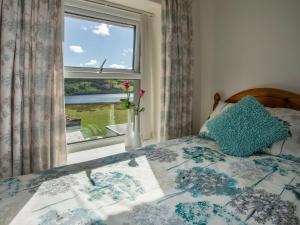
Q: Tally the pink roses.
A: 2